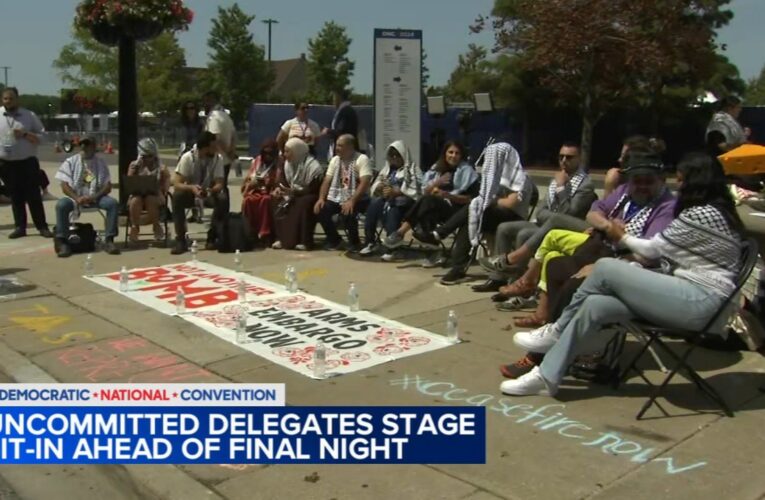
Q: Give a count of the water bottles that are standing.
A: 12